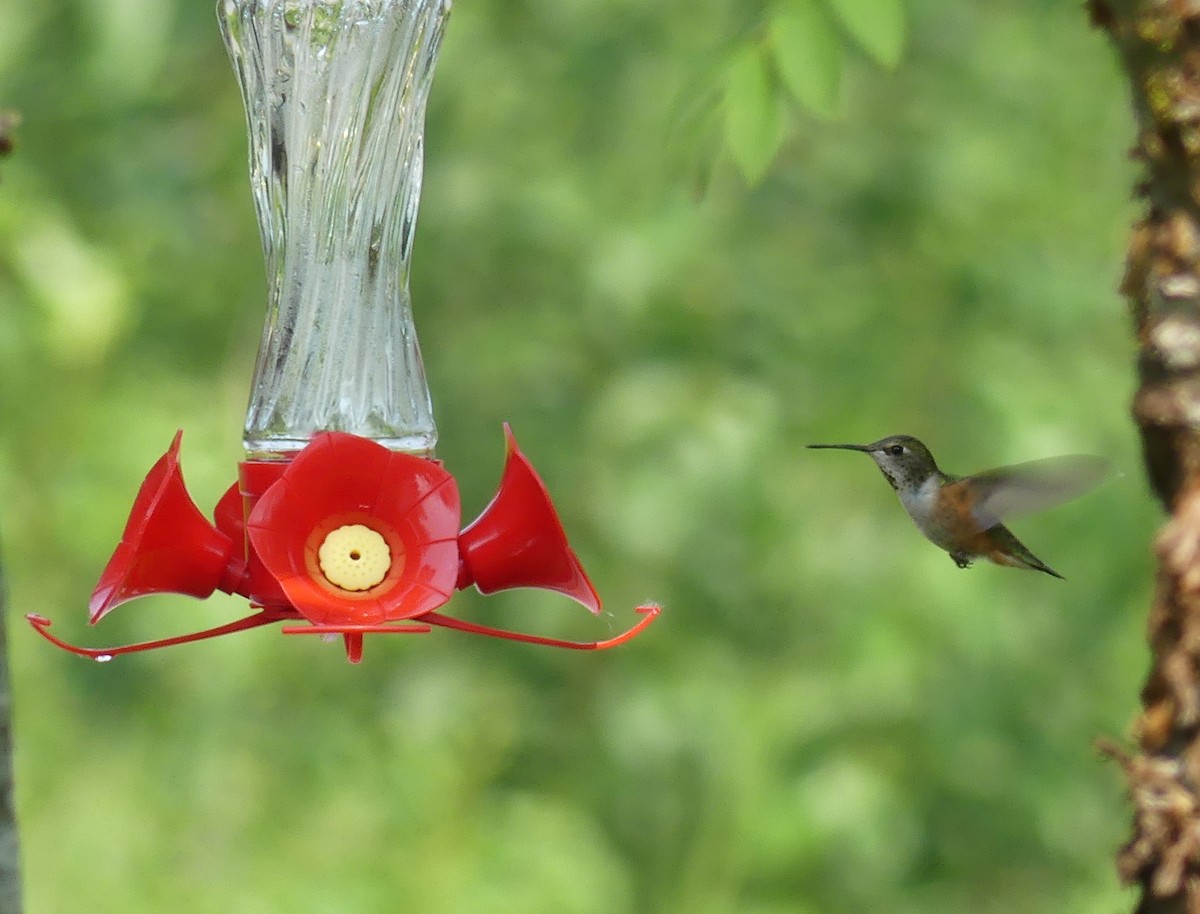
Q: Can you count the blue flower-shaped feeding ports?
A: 0